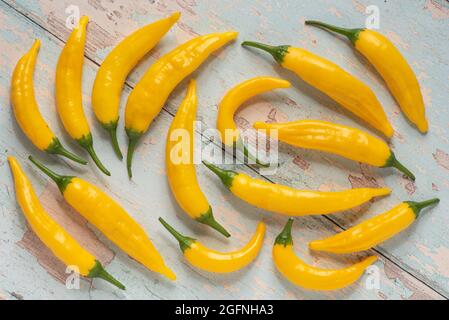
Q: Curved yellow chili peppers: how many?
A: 15